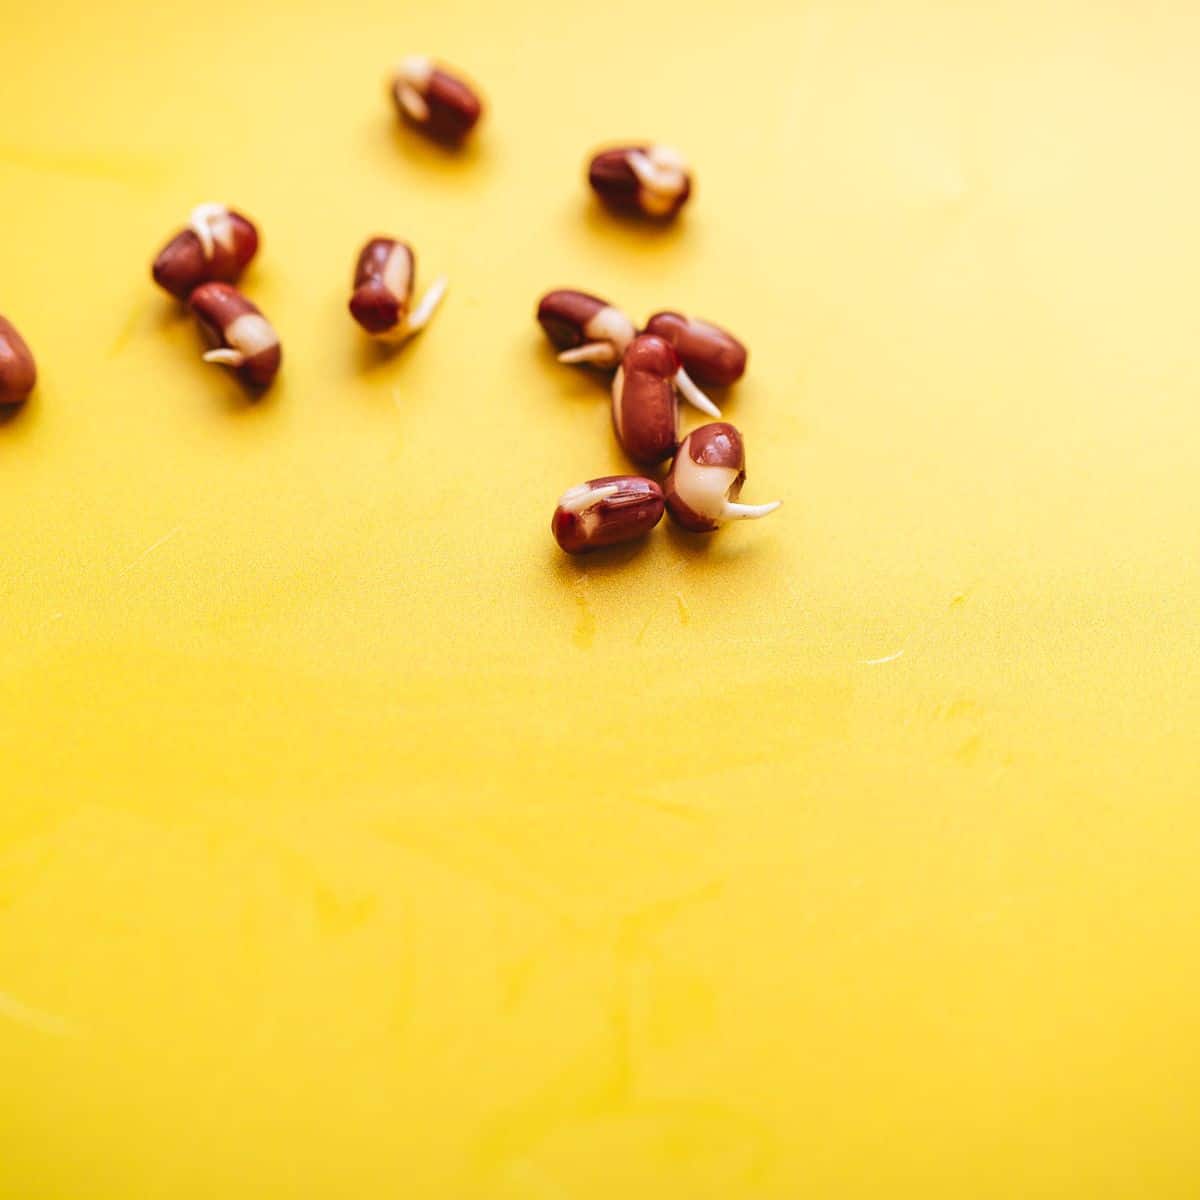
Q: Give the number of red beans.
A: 11